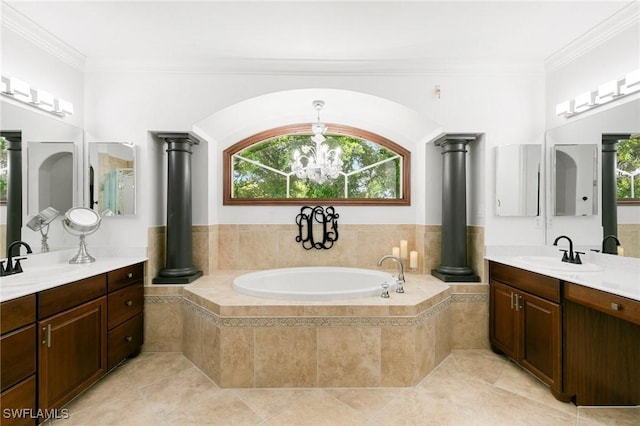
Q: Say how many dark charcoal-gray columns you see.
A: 2